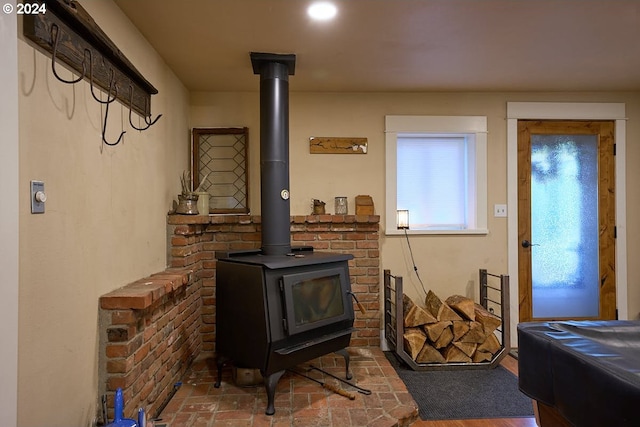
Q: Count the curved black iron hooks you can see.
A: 5